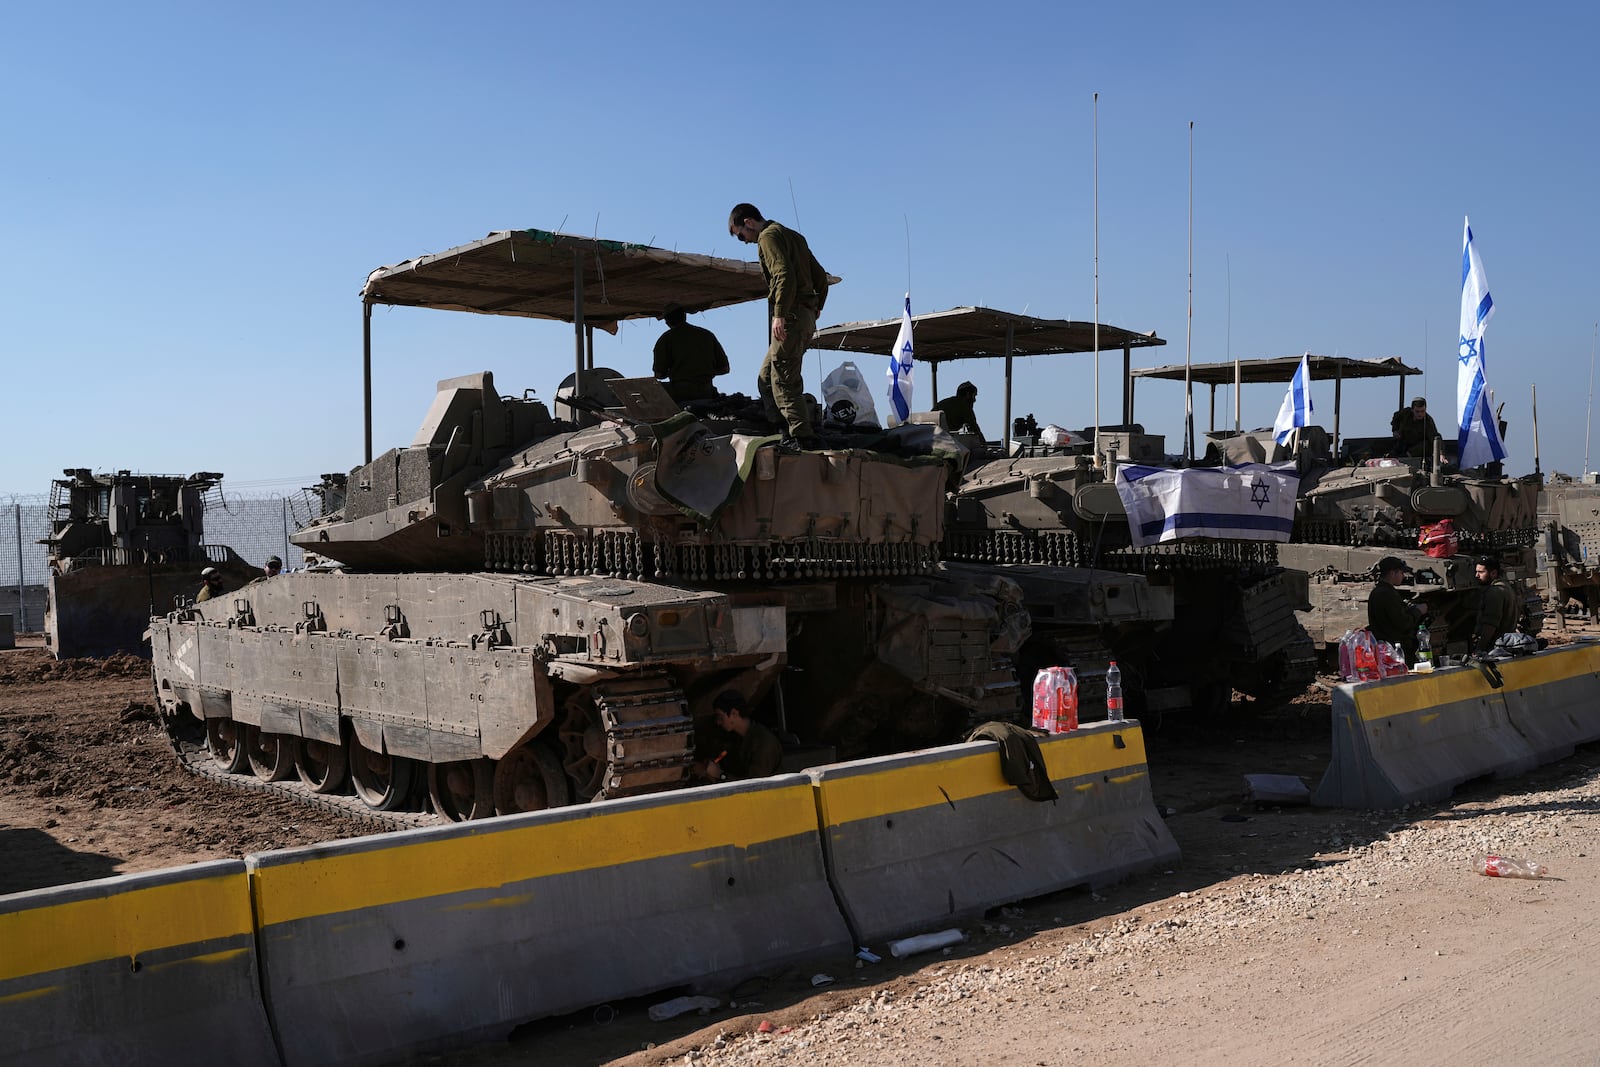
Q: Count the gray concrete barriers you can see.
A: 5